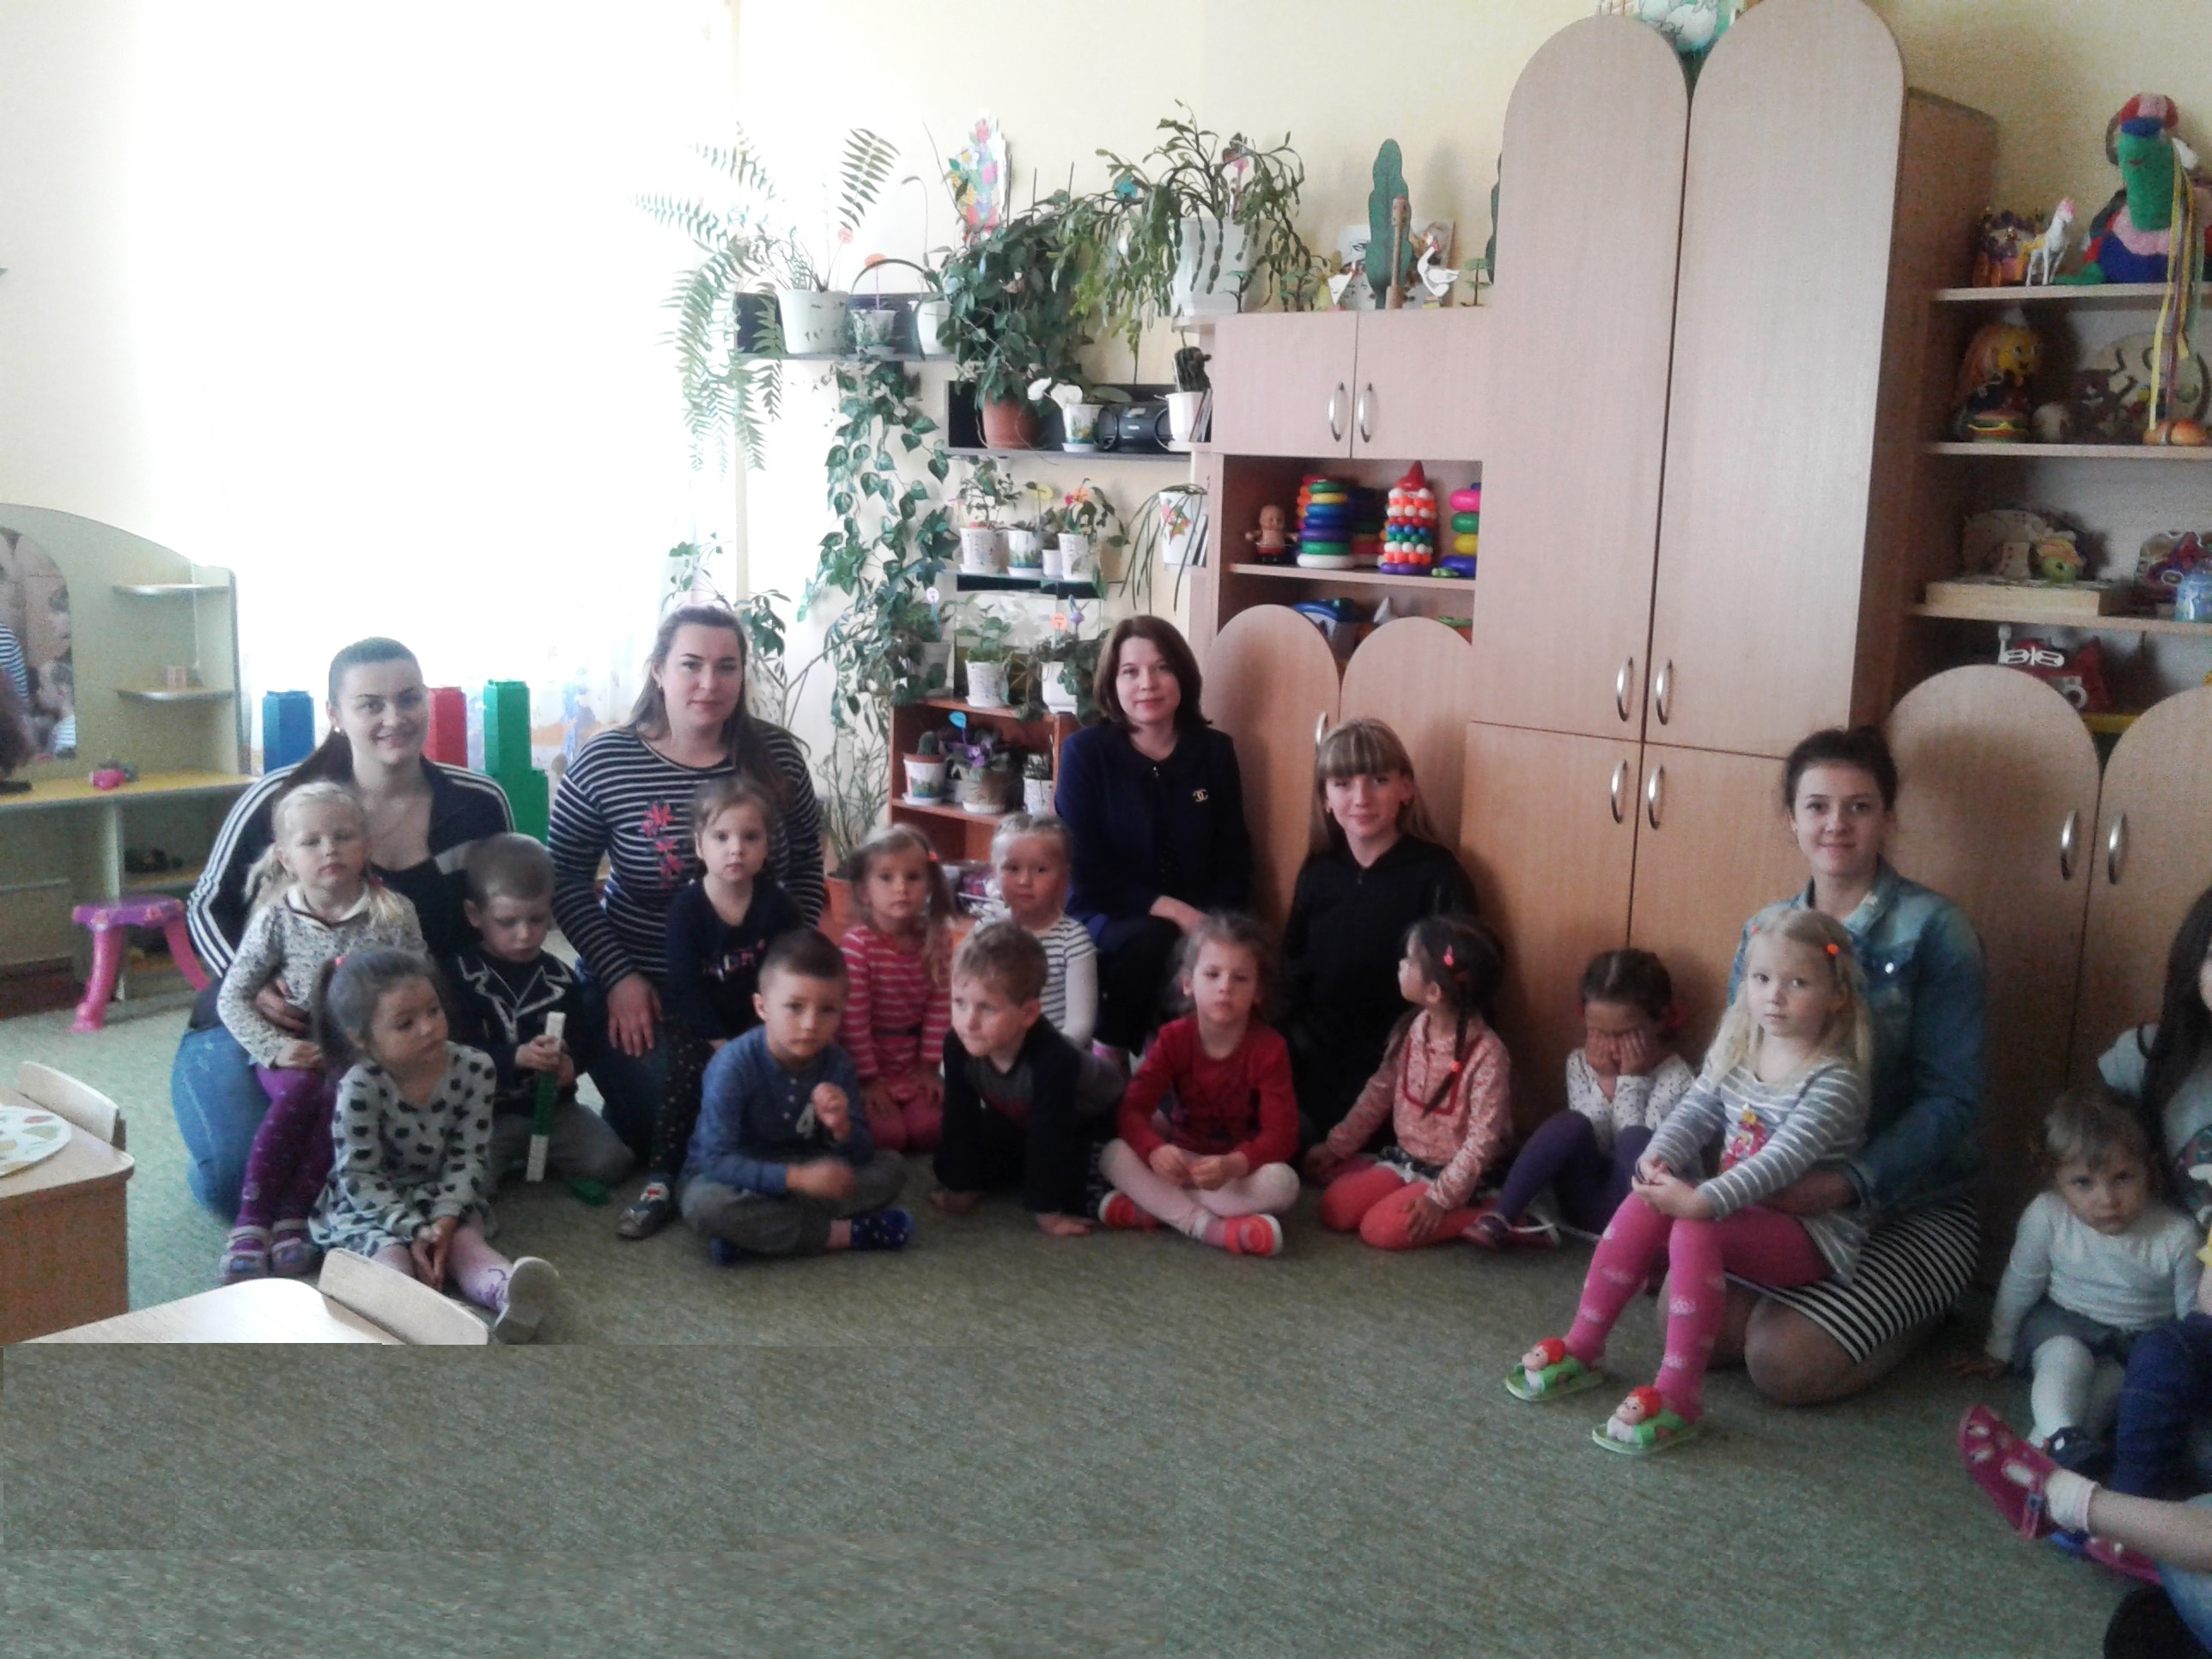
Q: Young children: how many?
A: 13